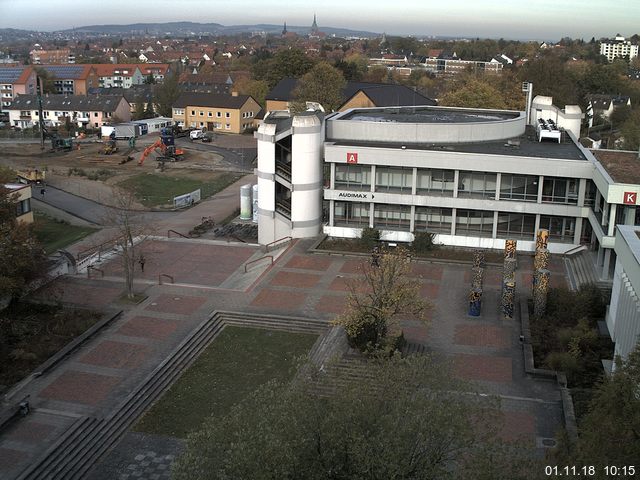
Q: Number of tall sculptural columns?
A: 3